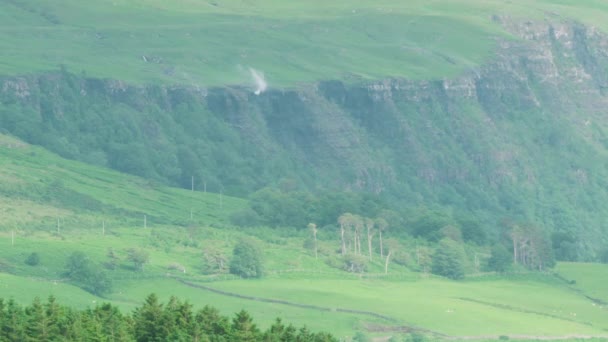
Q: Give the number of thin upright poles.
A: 8